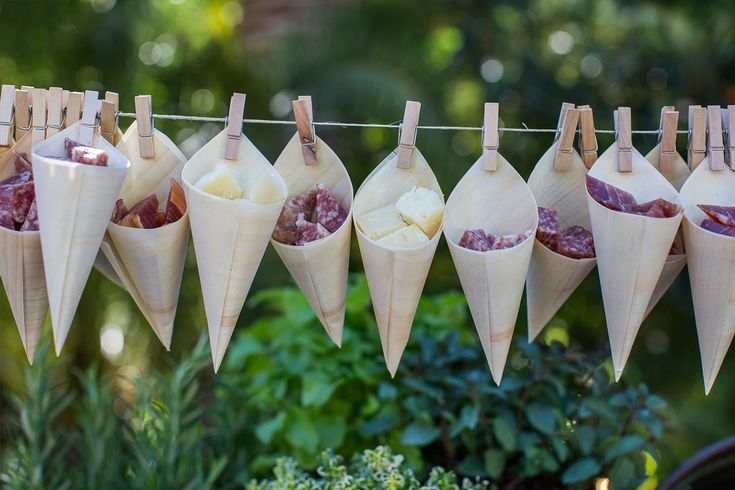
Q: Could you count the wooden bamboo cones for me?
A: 12